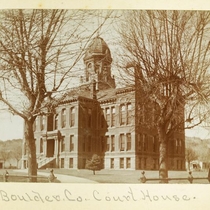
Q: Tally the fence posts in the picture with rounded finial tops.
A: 4